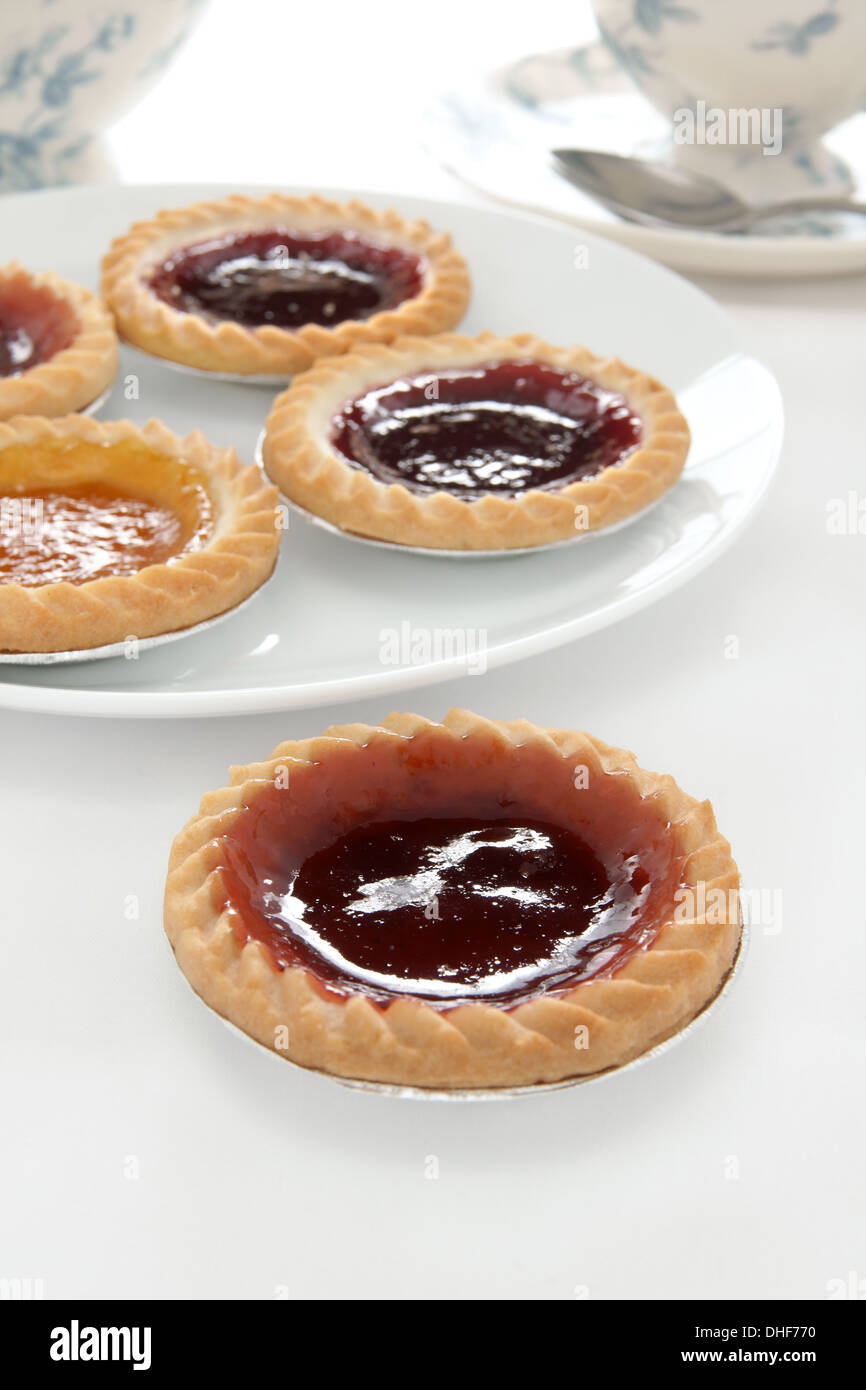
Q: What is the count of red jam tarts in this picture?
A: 4